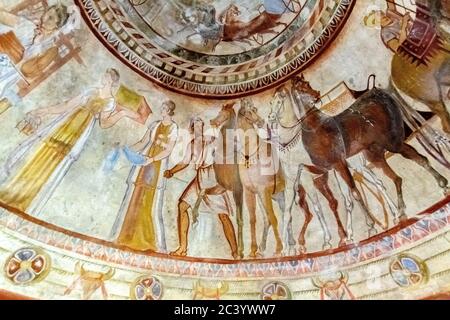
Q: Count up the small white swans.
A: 0